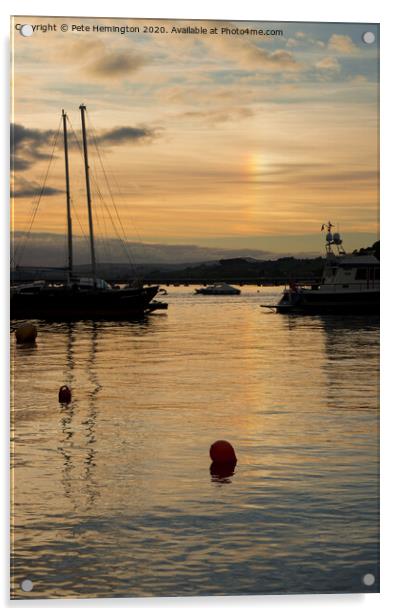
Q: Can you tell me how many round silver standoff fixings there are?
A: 4